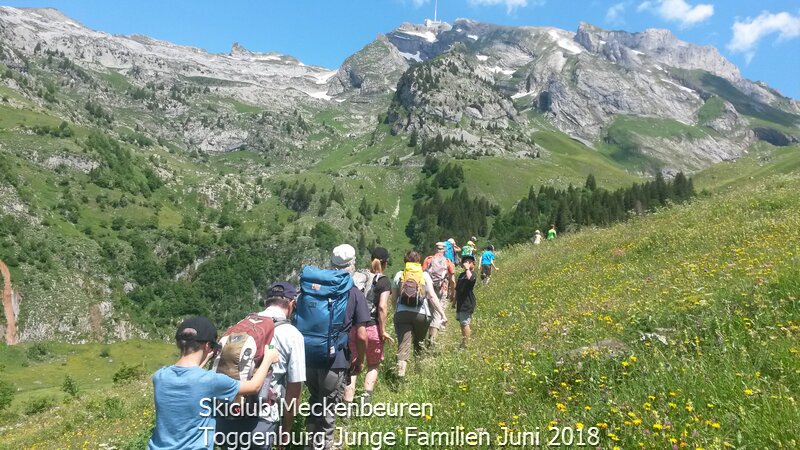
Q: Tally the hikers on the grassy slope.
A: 13